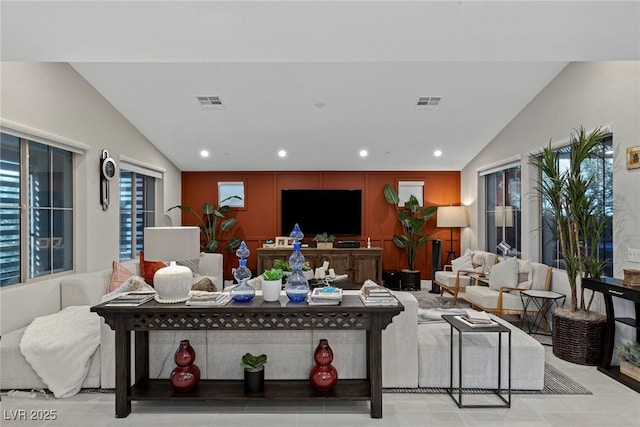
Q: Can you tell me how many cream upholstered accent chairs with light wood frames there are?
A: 2